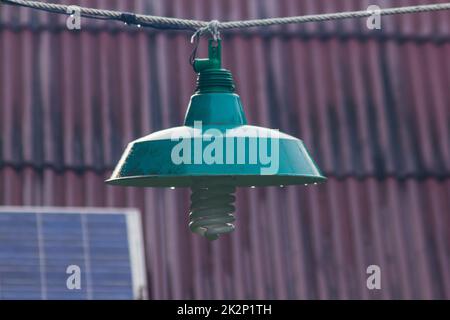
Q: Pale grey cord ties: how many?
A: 1